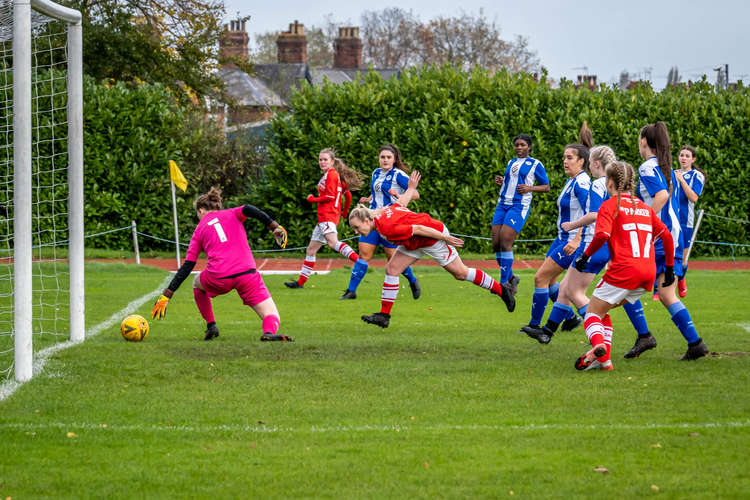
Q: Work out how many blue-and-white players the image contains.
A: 6